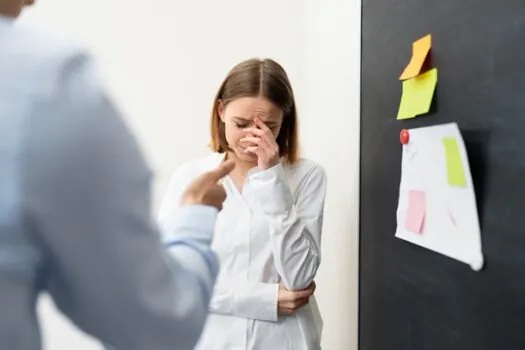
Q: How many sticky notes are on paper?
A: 2